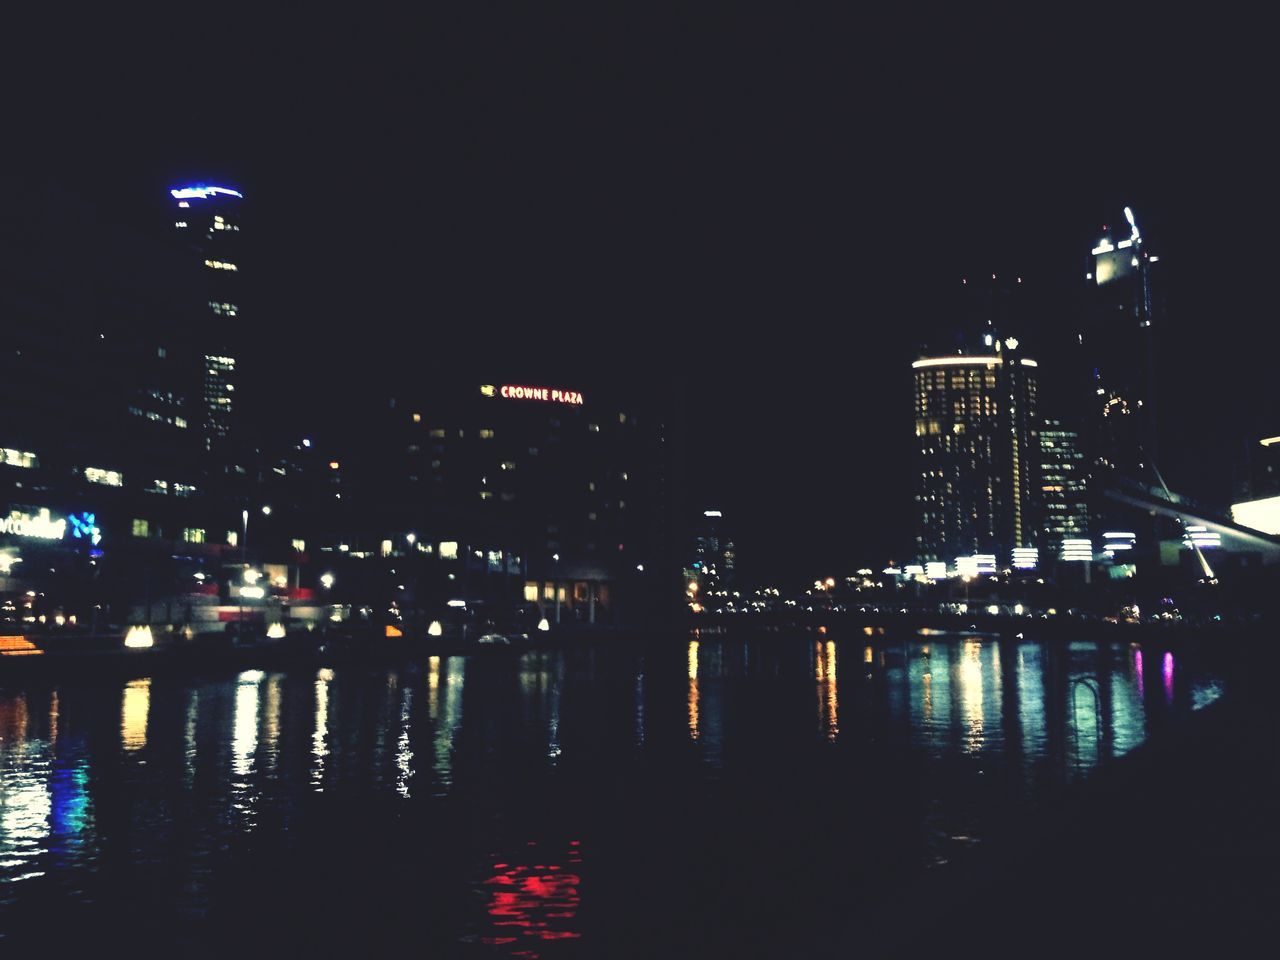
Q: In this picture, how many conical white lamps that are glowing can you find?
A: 4